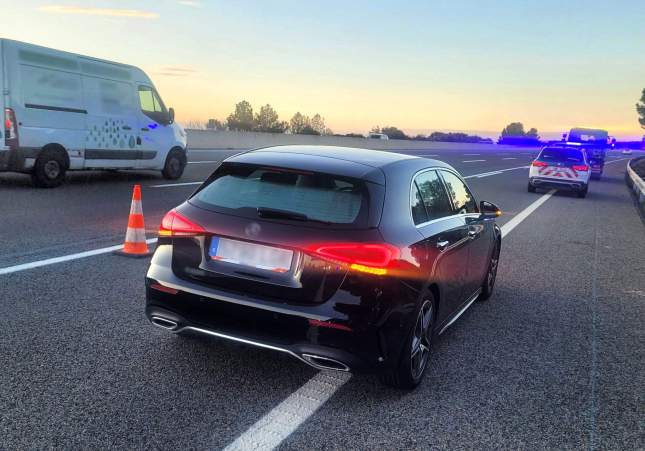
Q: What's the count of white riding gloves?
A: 0